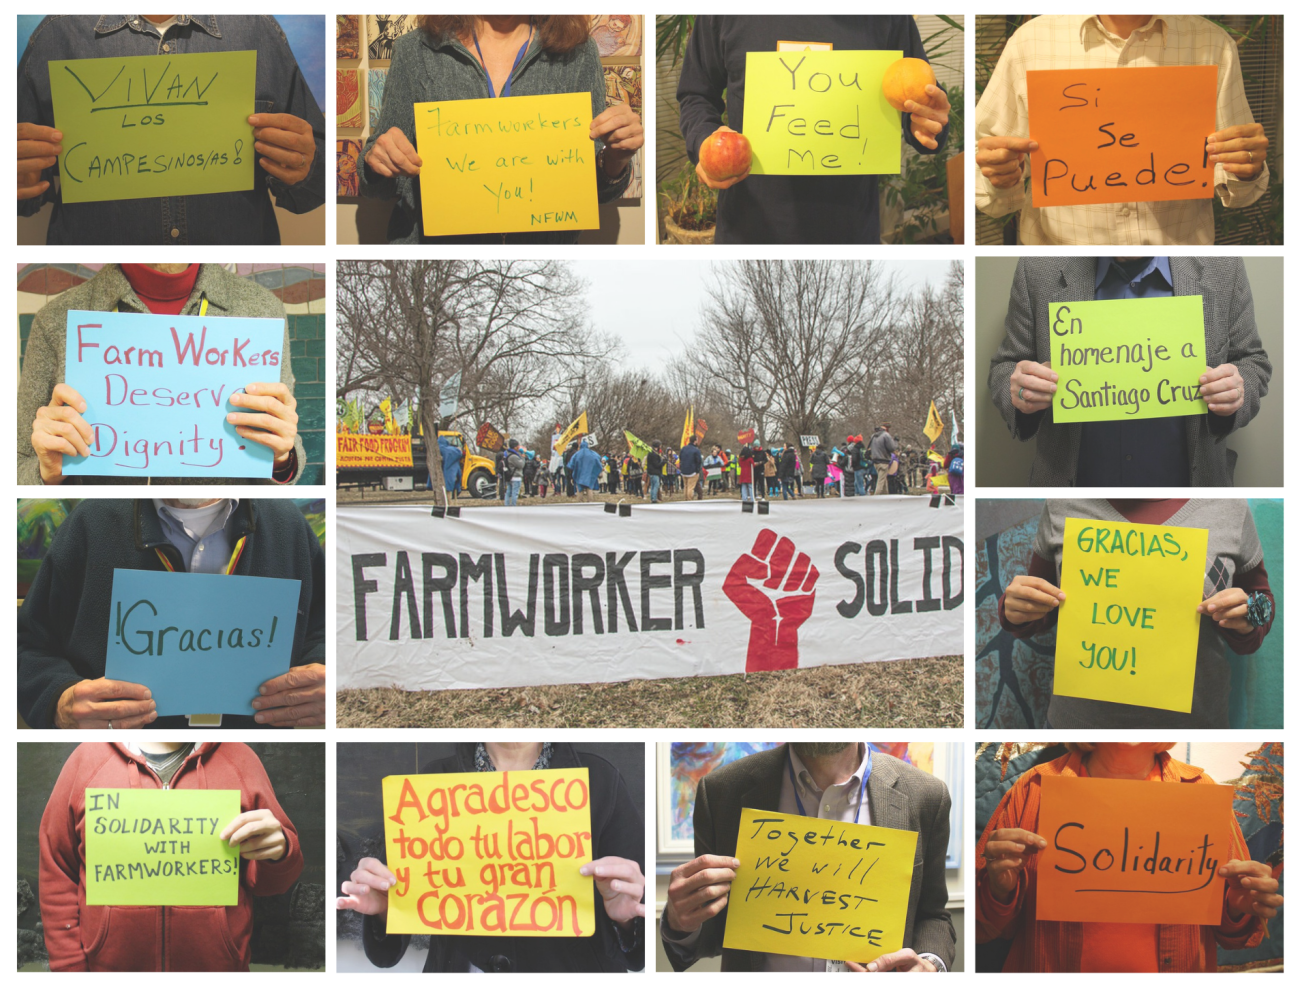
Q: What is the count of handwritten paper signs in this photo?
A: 12